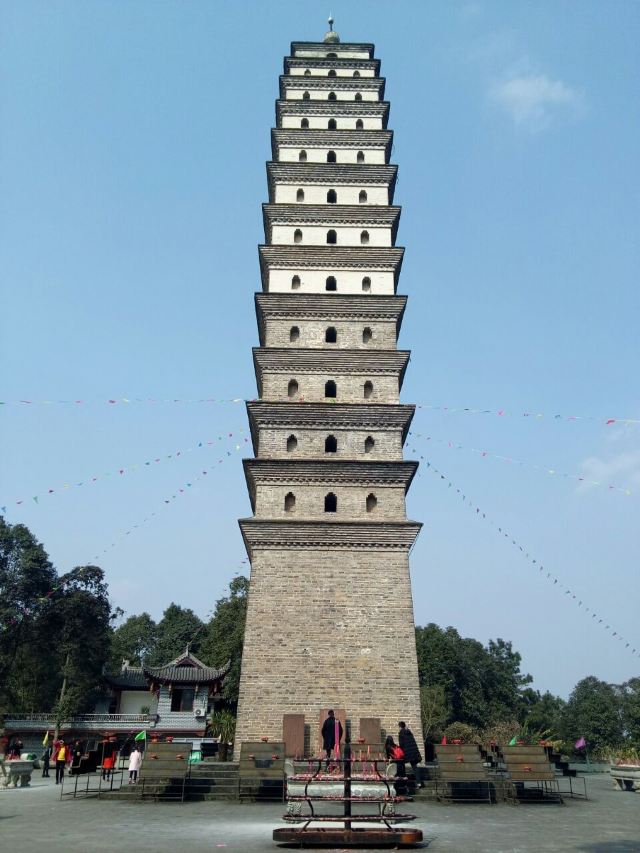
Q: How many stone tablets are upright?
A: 3